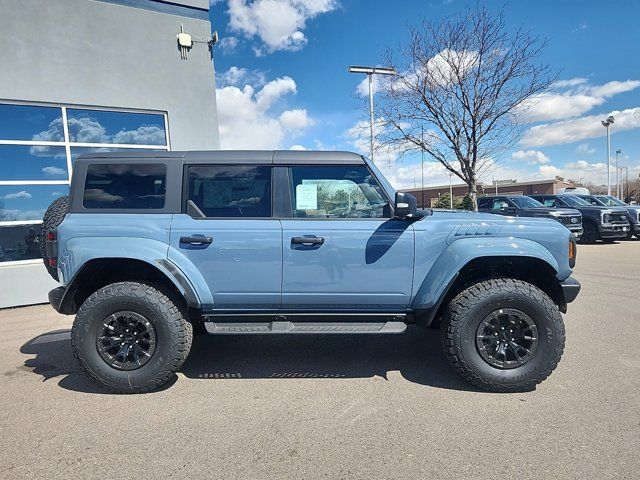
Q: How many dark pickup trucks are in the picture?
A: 3